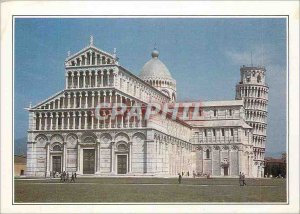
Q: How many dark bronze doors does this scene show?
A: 3